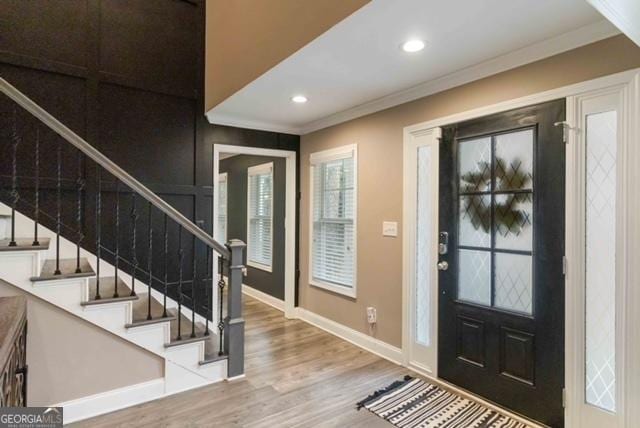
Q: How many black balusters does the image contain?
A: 13